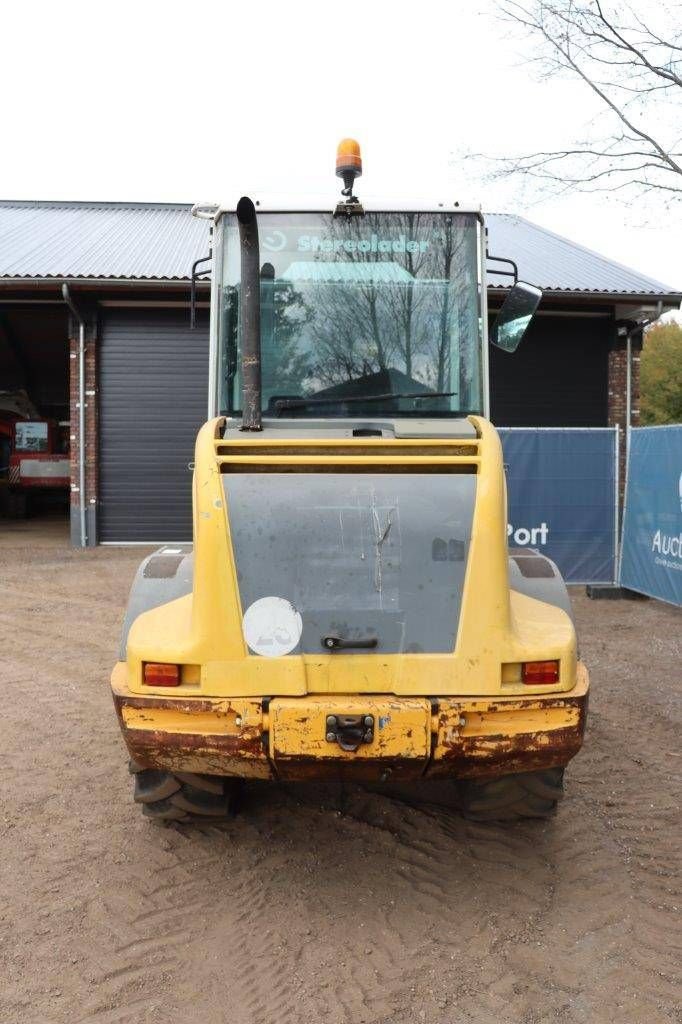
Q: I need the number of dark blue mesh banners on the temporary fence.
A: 2